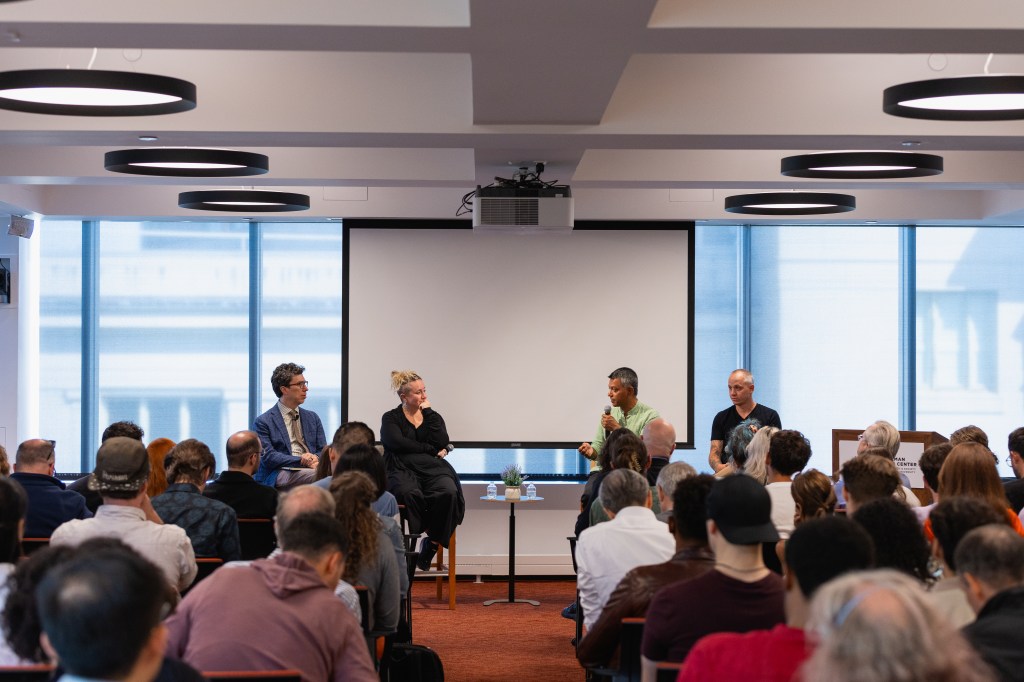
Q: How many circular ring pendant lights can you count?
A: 6